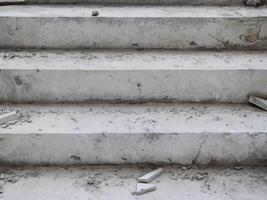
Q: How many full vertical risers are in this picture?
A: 3